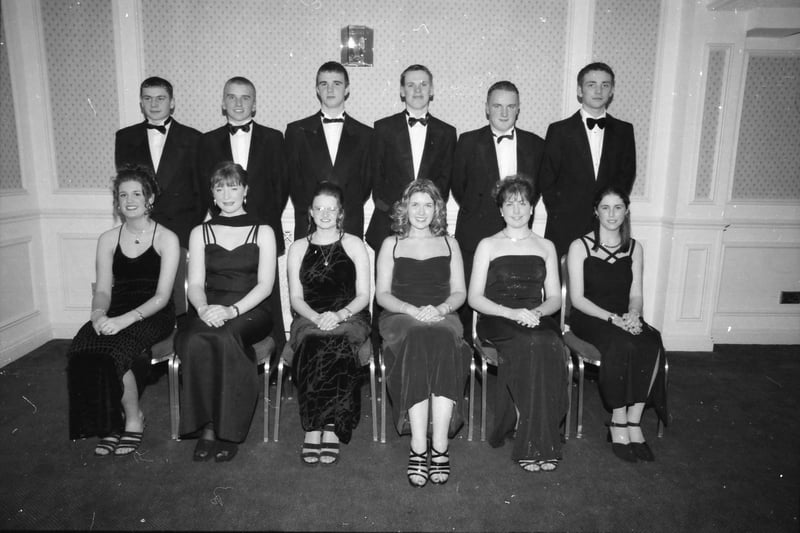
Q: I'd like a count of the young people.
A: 12